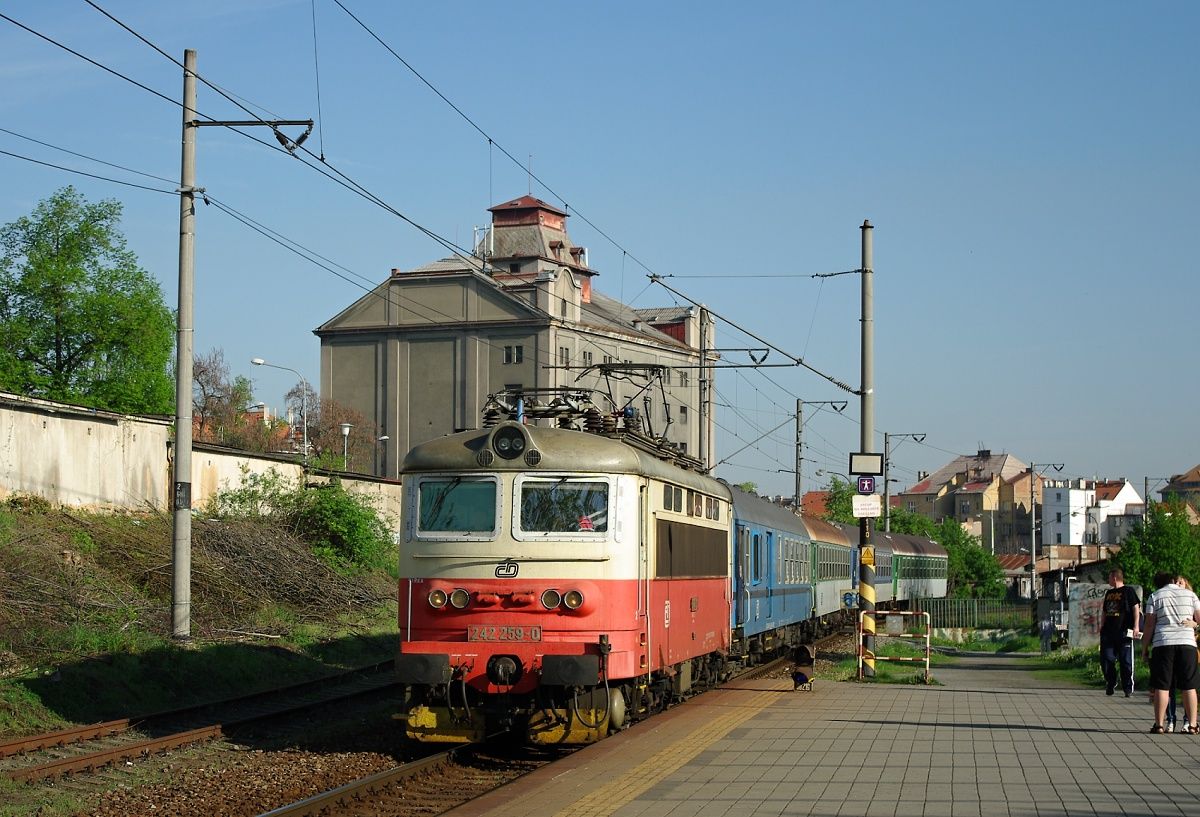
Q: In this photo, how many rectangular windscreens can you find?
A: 2